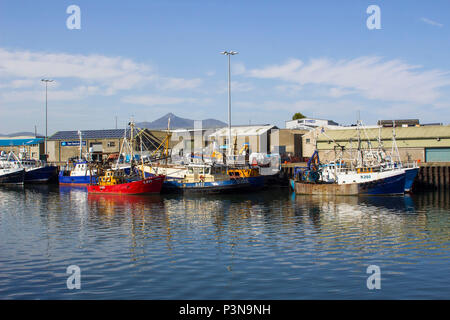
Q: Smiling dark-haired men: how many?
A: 0